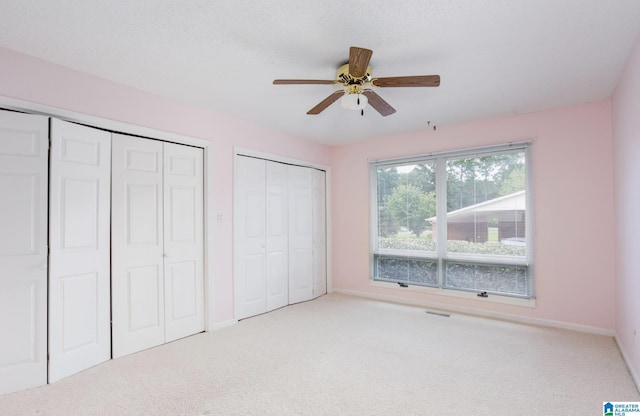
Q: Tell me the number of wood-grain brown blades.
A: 5